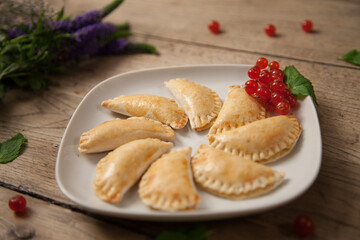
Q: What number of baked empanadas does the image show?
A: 8